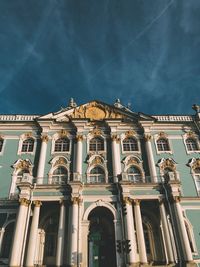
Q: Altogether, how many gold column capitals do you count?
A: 12